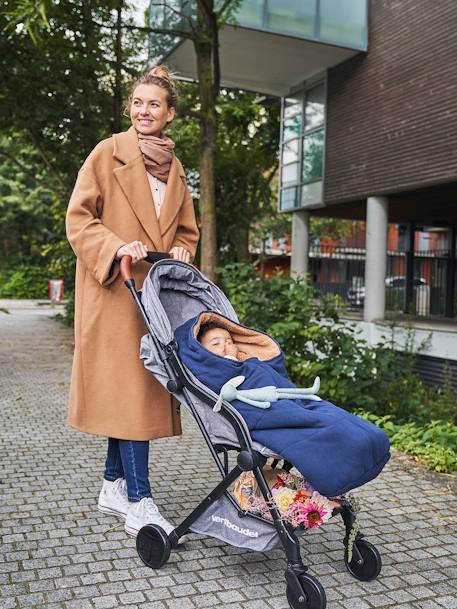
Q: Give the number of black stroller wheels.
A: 3